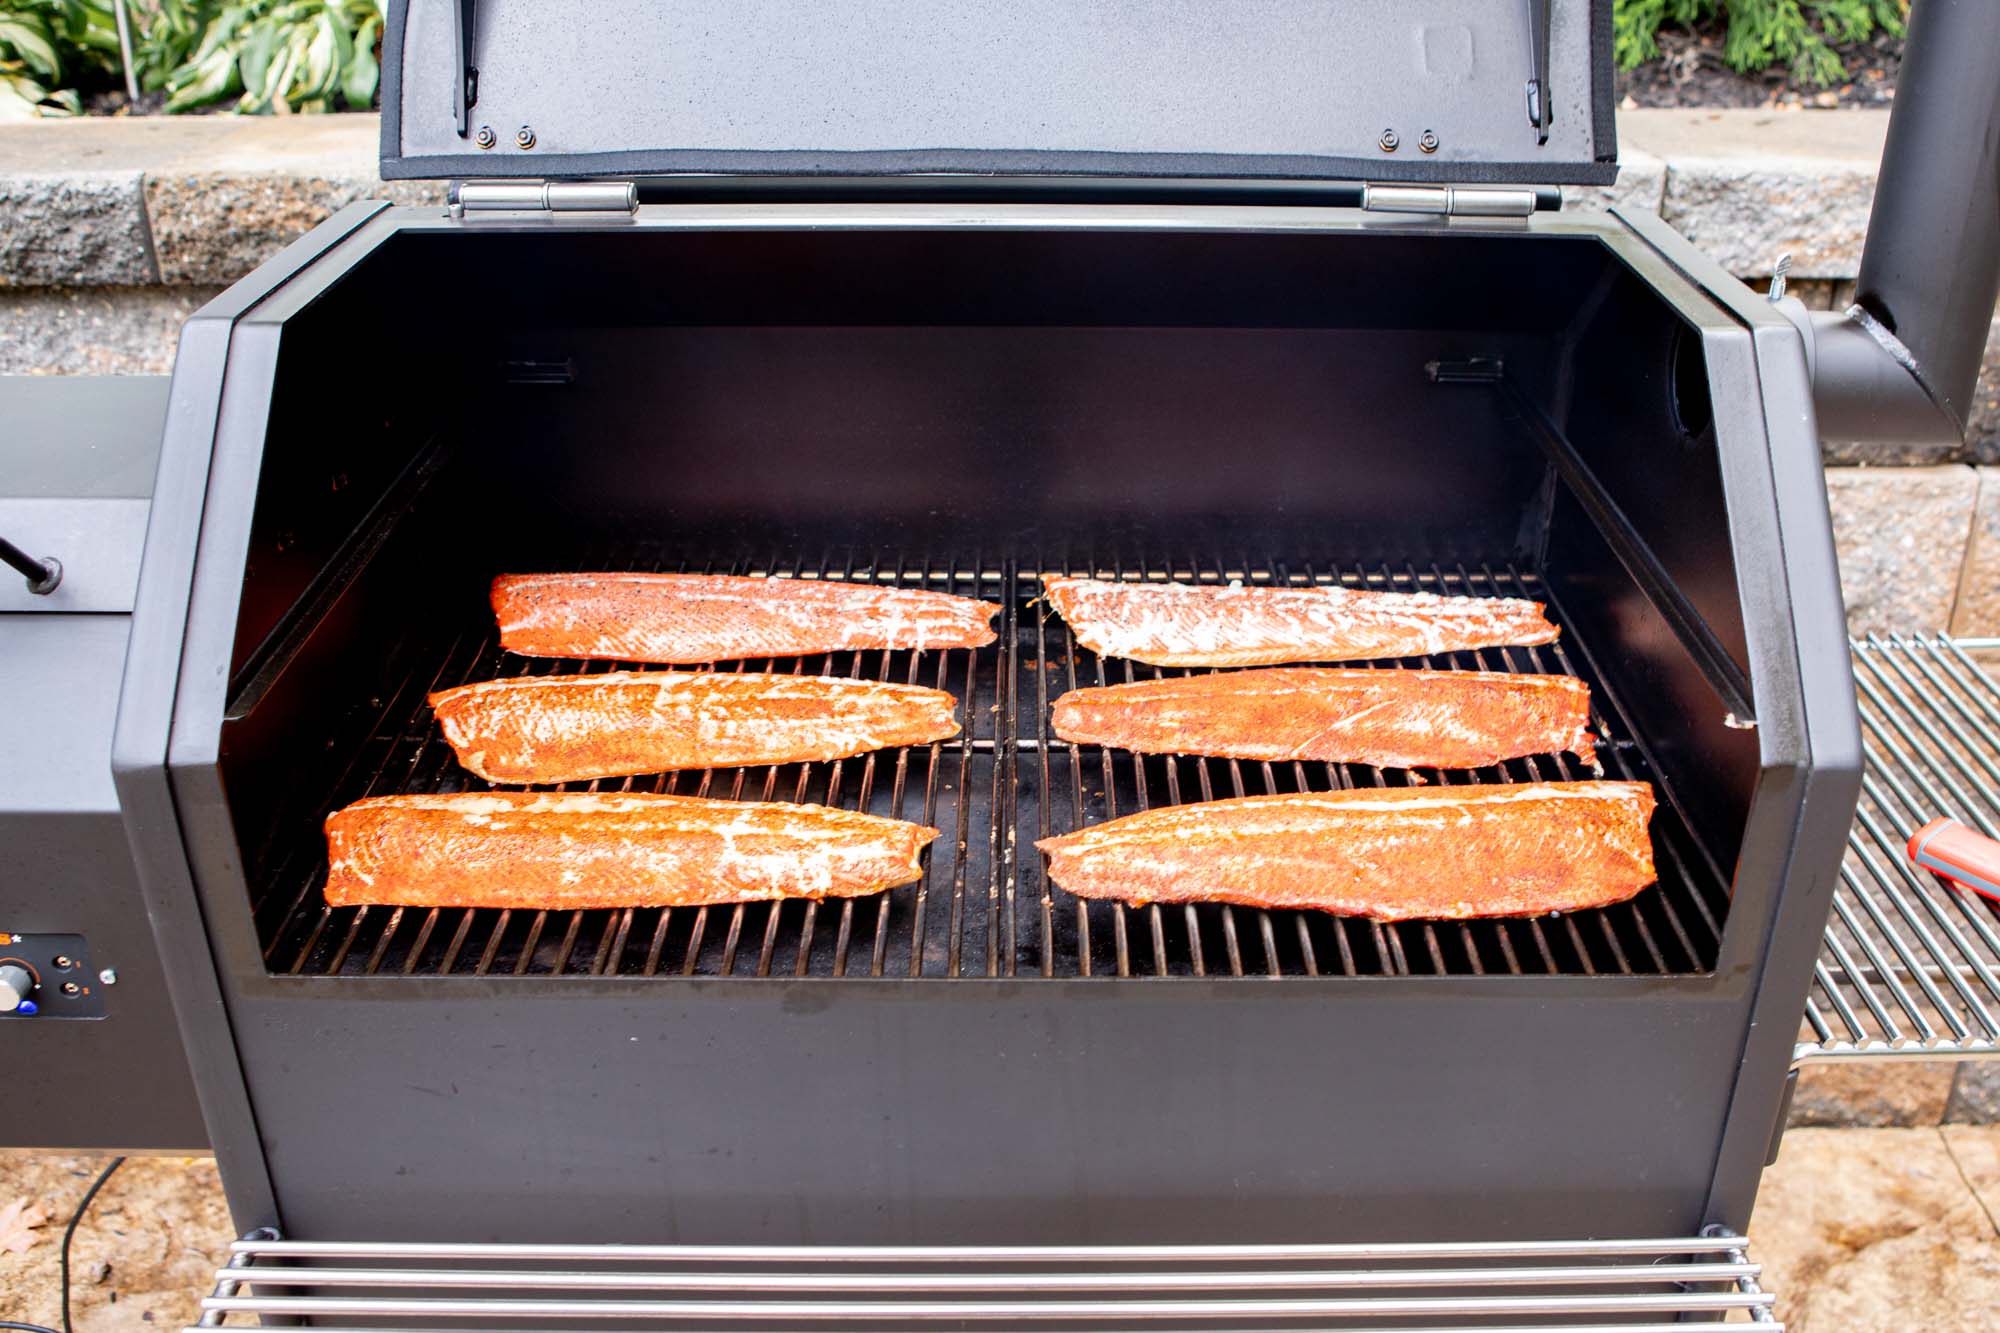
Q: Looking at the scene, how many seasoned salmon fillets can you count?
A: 6